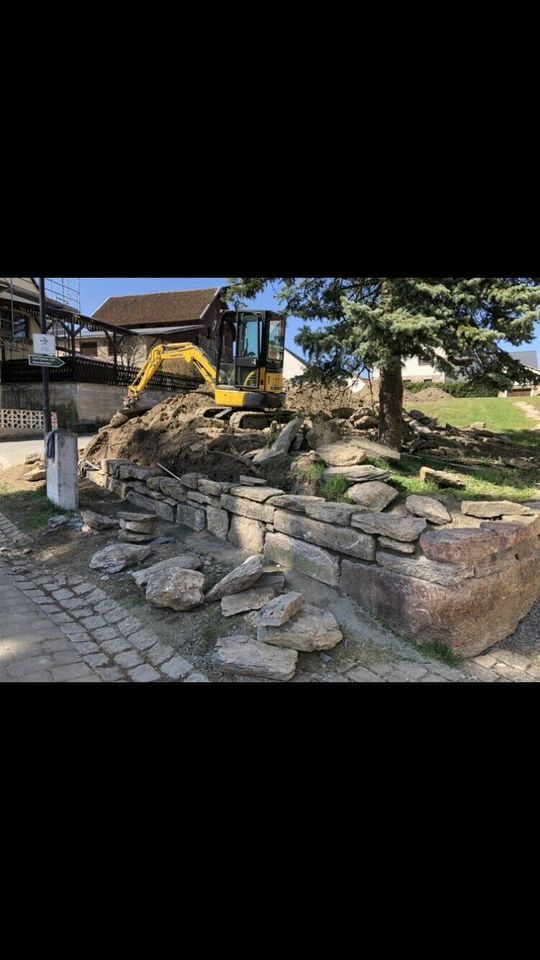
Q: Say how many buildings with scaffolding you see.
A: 1